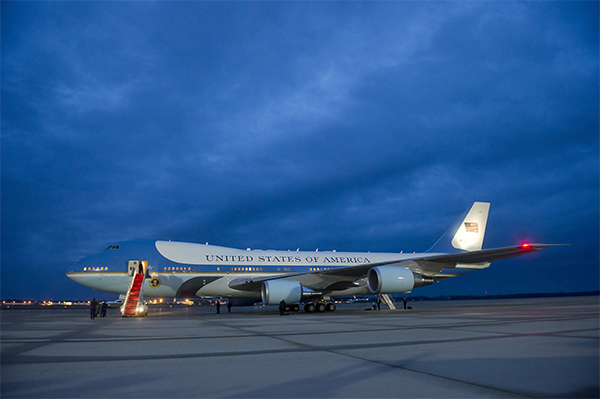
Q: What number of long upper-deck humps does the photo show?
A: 1